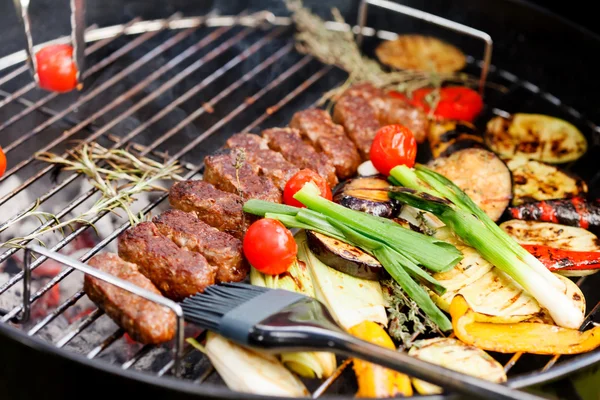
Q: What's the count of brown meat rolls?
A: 10